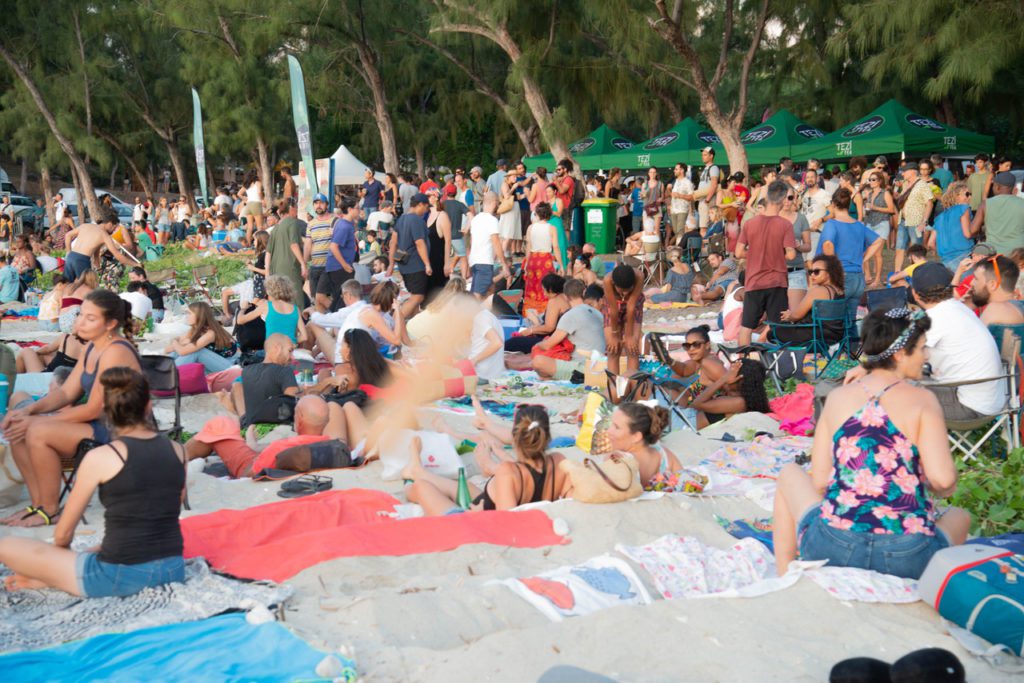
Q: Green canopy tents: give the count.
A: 4